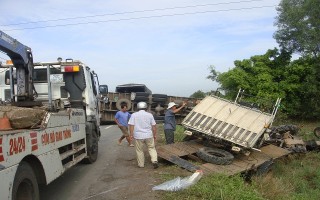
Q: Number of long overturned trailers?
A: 1